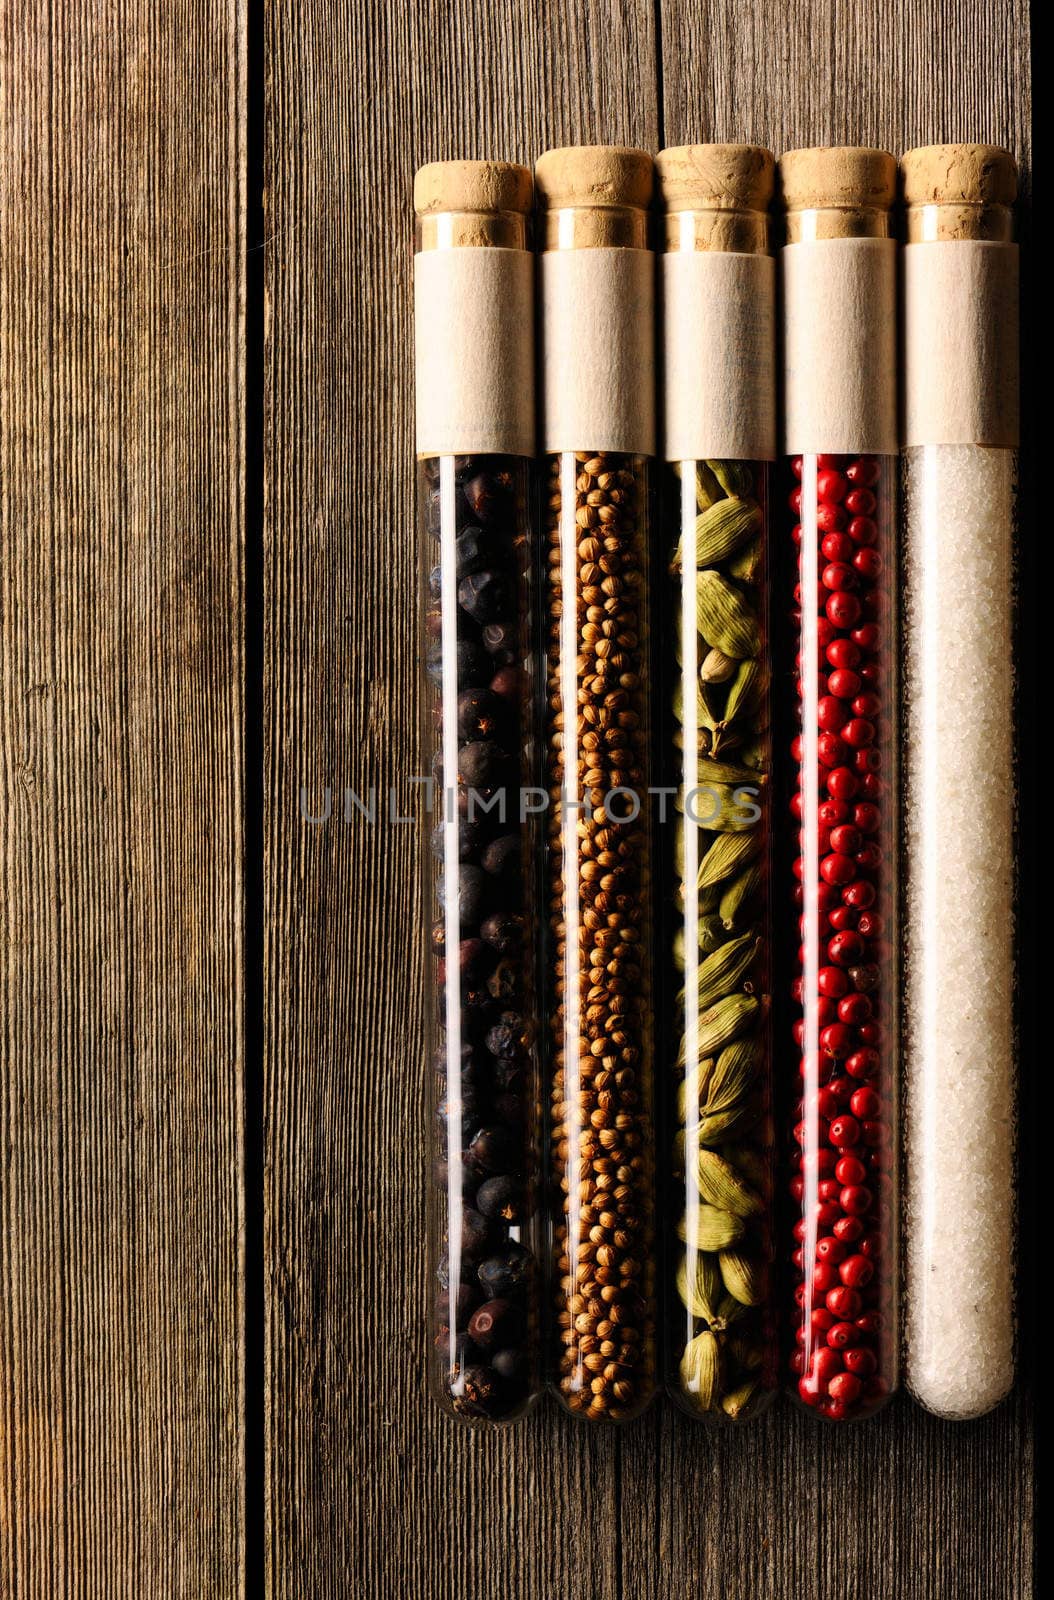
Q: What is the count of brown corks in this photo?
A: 5